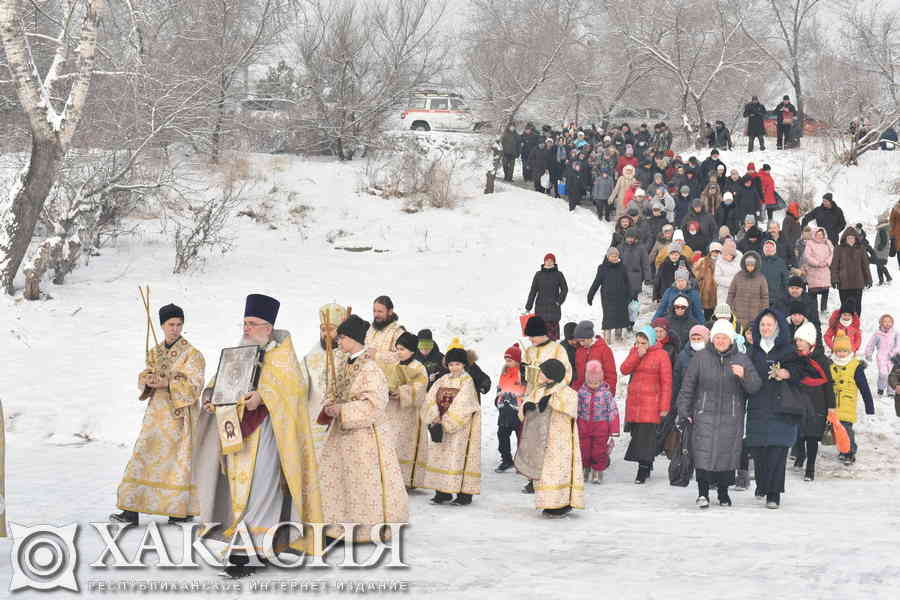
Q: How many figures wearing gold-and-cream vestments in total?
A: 9